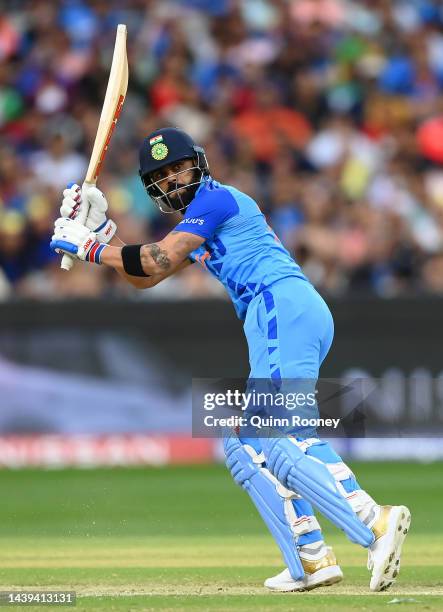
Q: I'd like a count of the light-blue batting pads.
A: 2